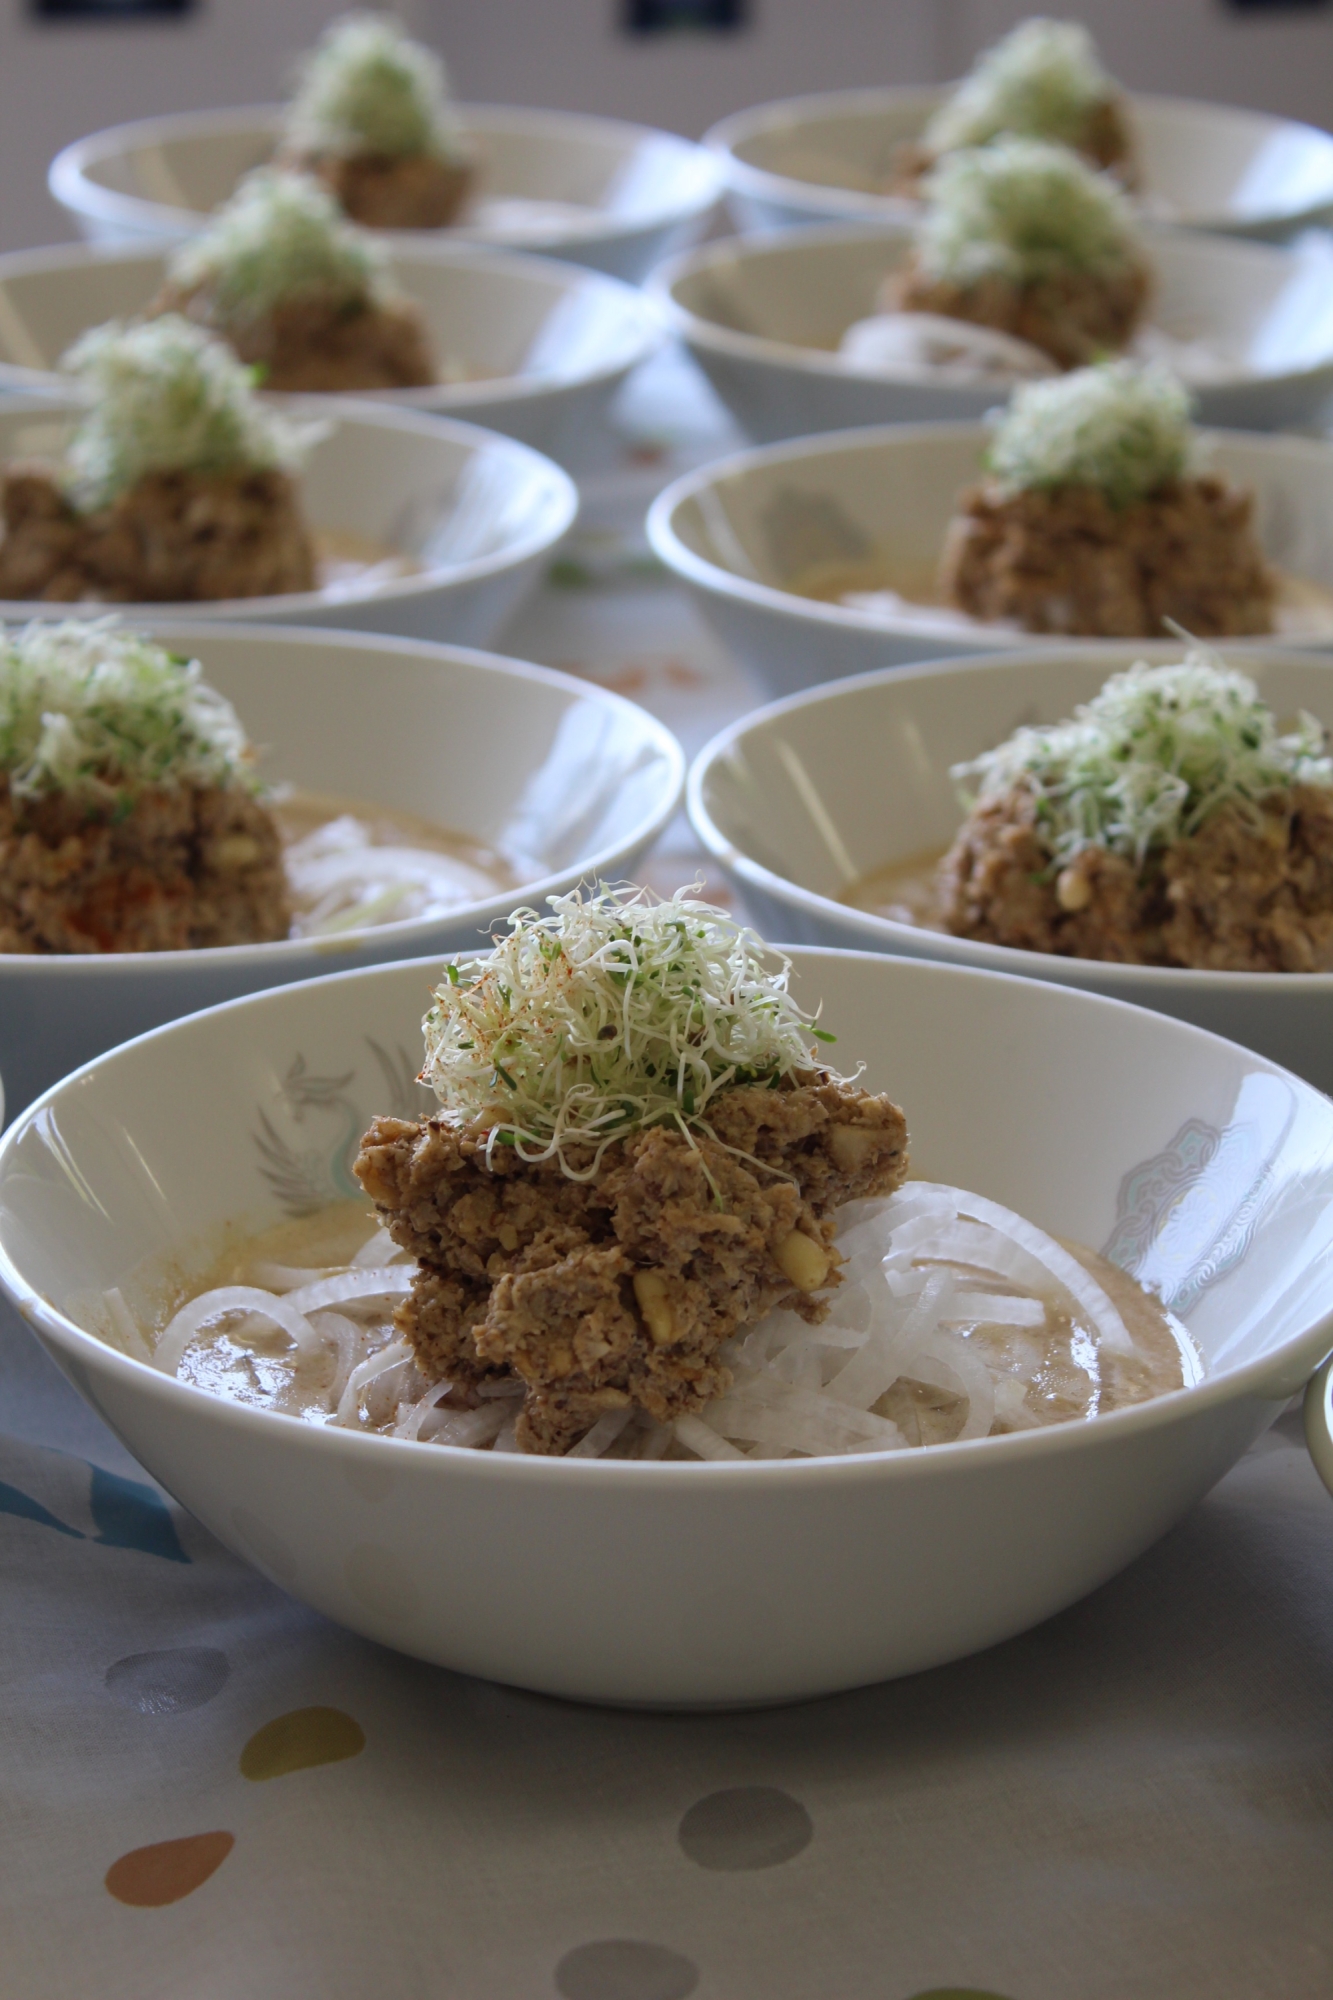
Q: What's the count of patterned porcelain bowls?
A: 9